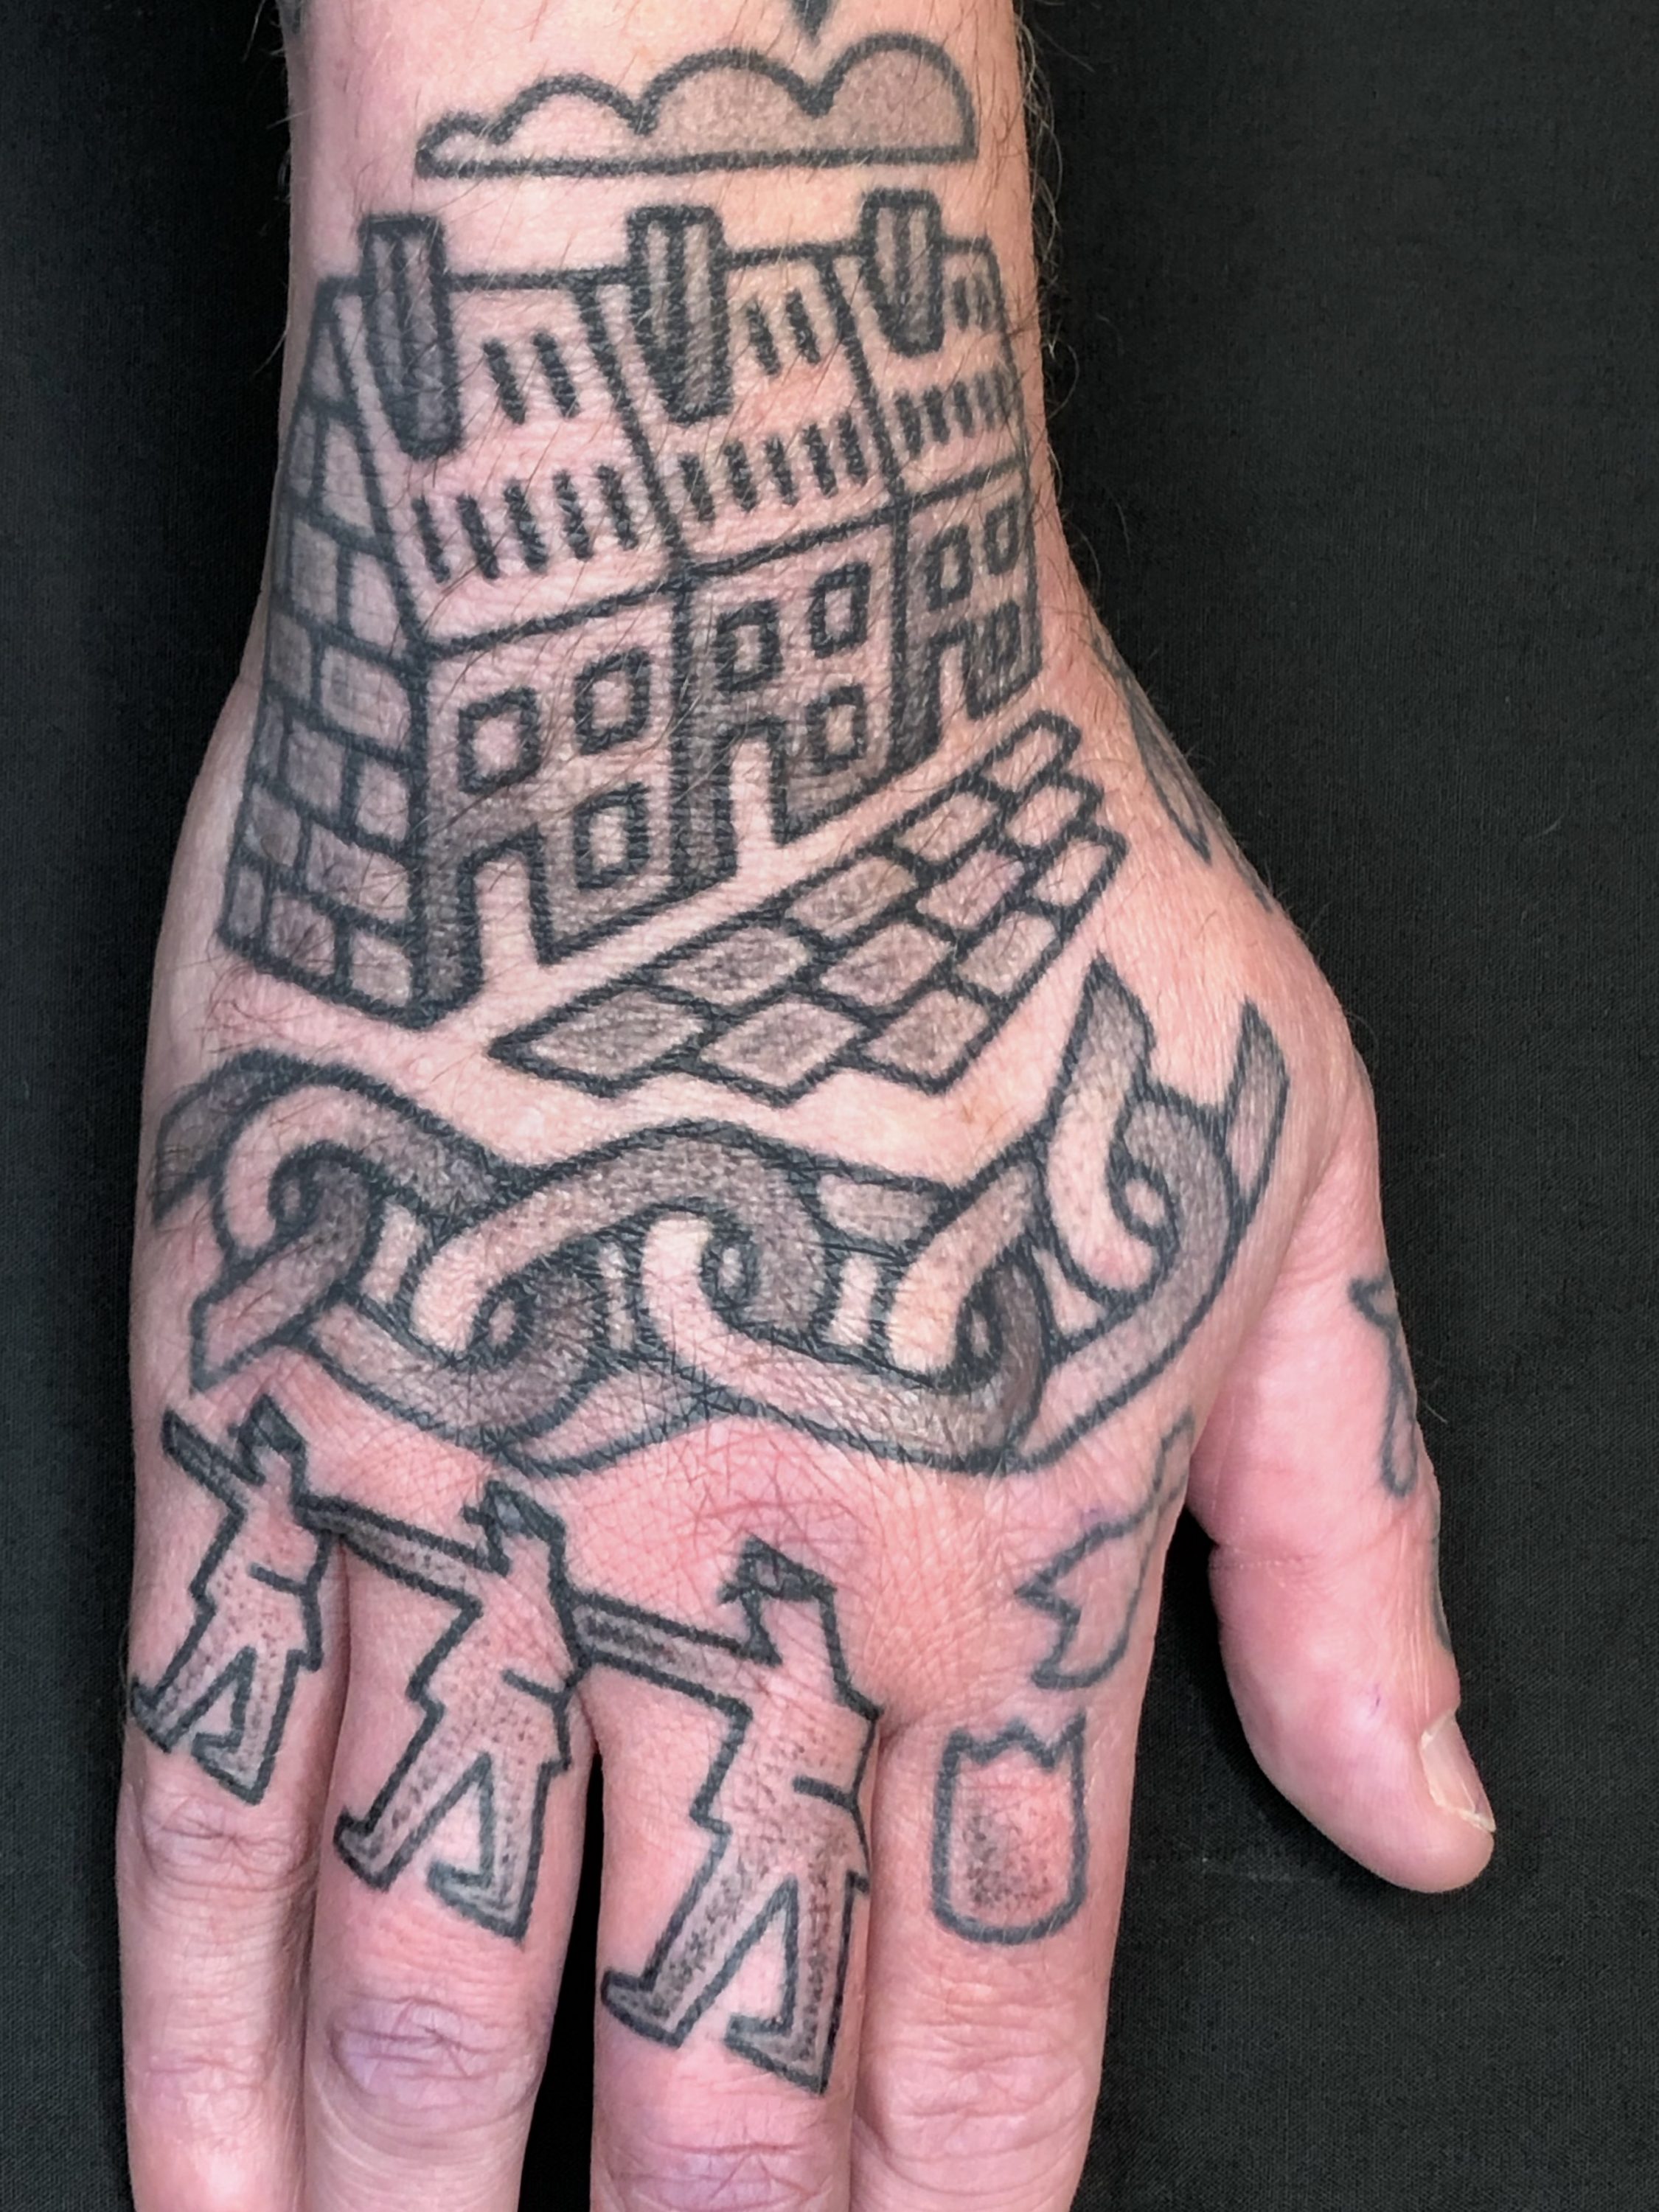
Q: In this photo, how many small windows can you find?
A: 9